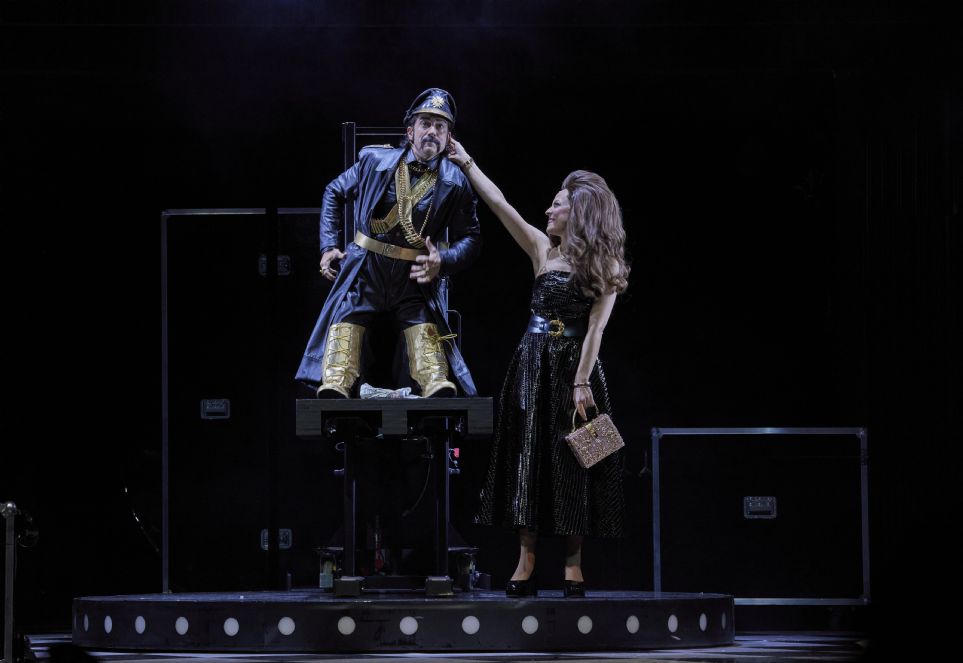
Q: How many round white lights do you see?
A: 15